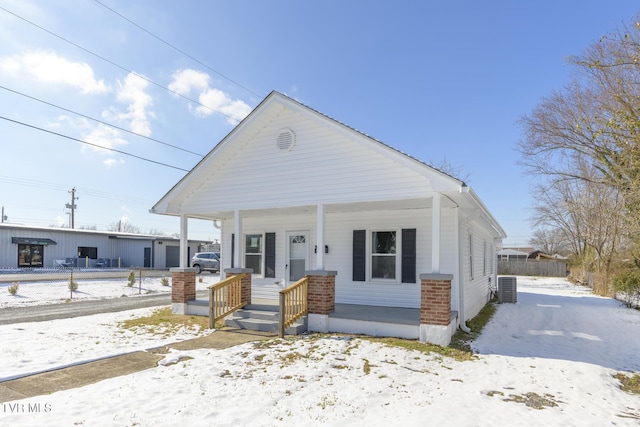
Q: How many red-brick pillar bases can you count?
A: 4